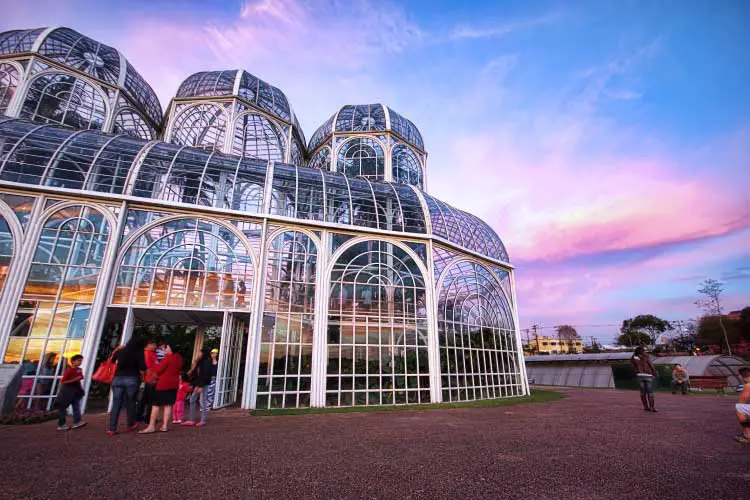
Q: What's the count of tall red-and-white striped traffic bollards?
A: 0